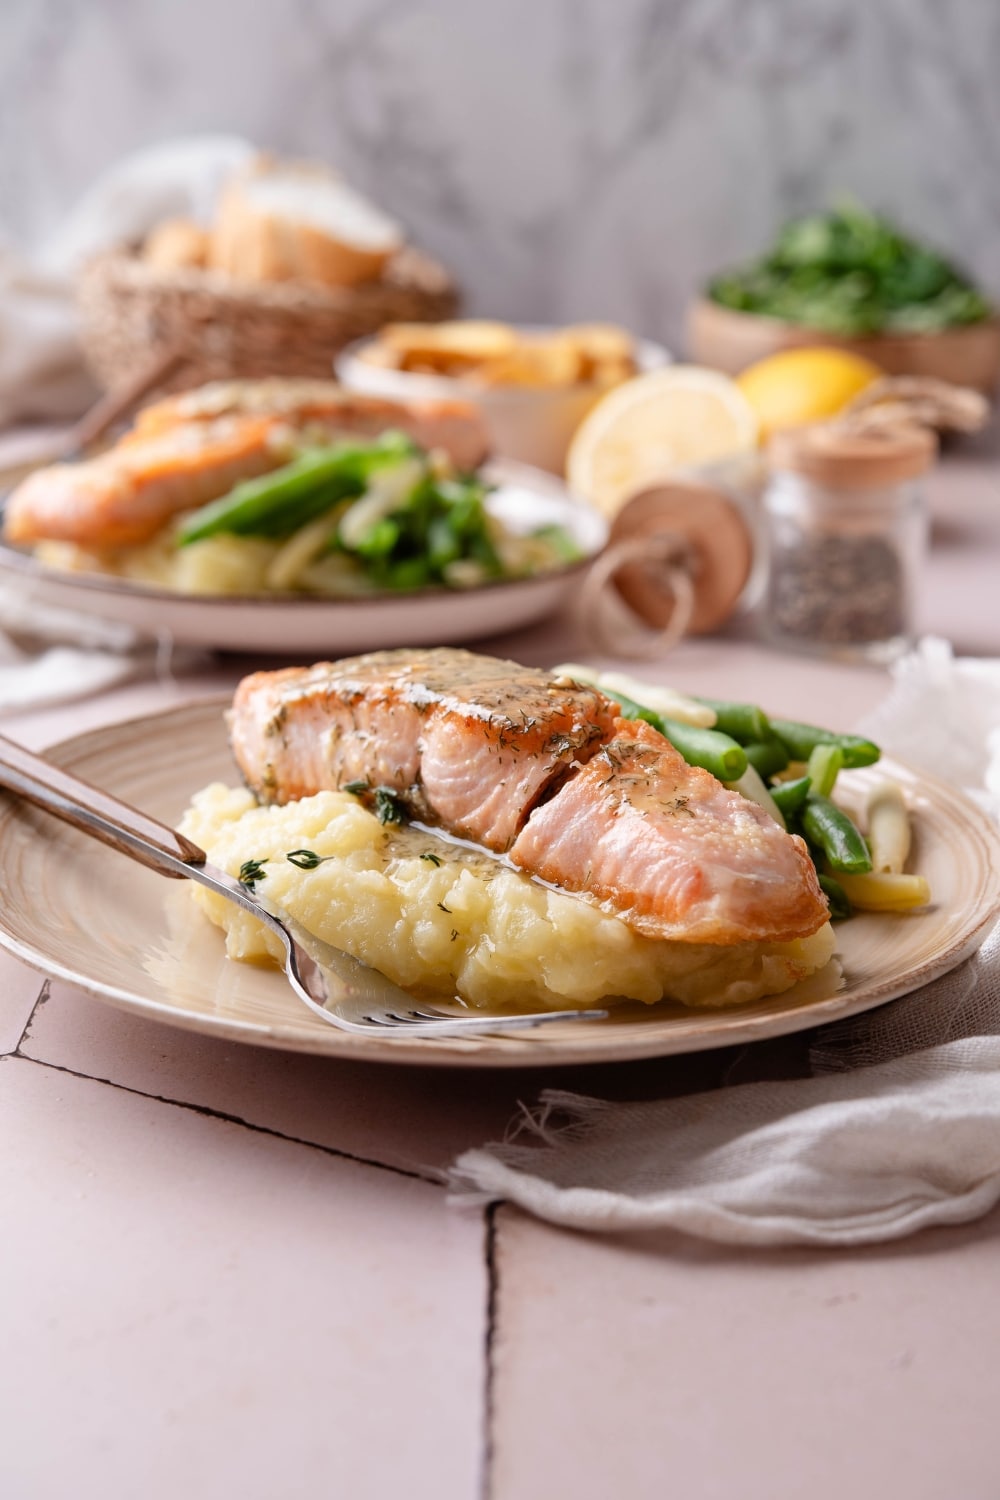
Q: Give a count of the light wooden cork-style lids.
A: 2